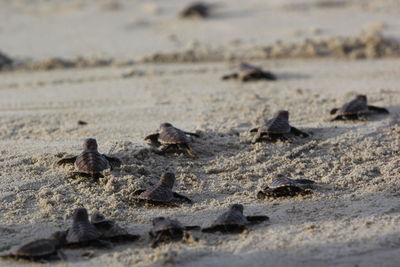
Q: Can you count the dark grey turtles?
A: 13